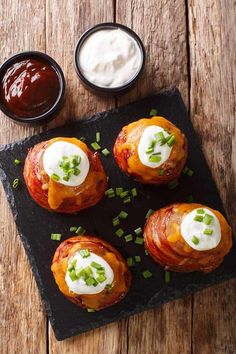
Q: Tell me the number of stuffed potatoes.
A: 4